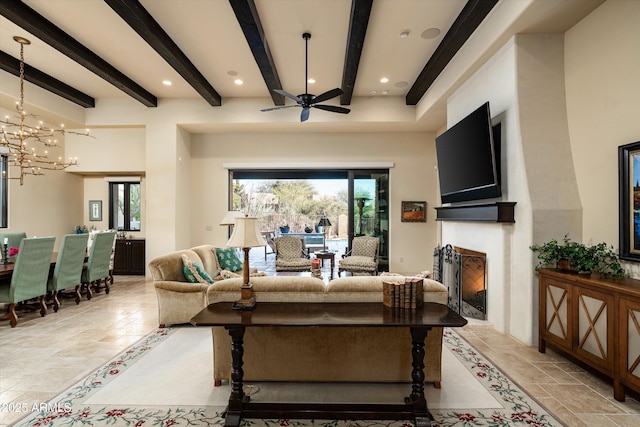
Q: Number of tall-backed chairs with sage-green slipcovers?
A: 4